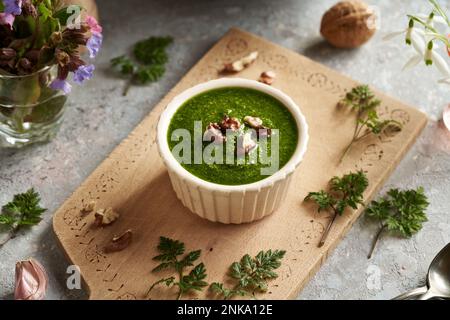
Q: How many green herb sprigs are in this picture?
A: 7